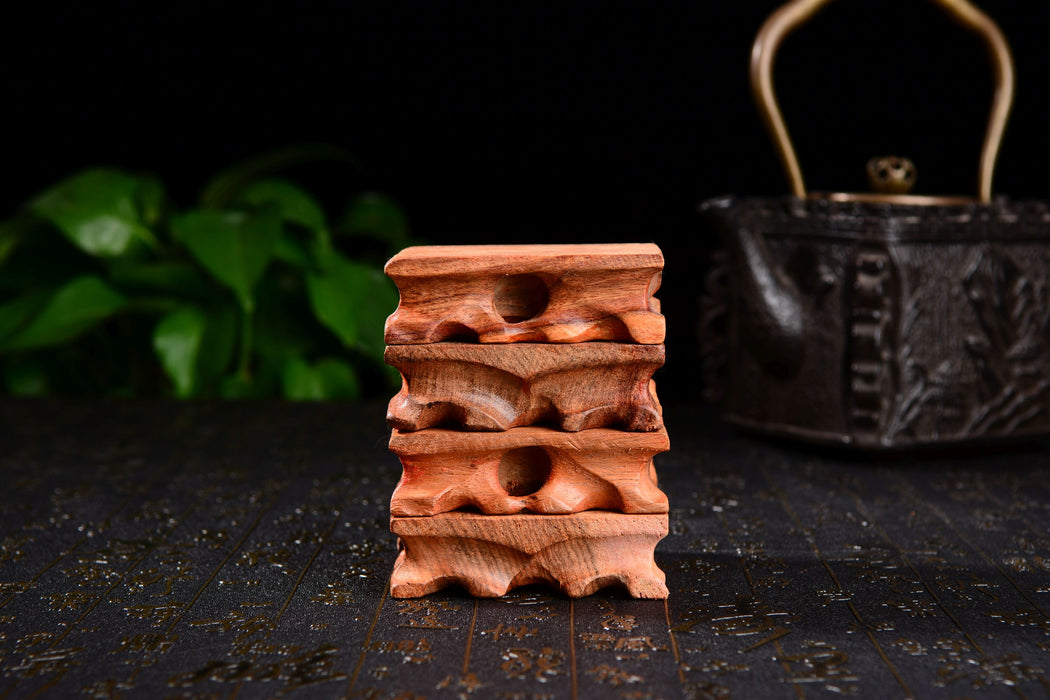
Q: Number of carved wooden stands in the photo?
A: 4